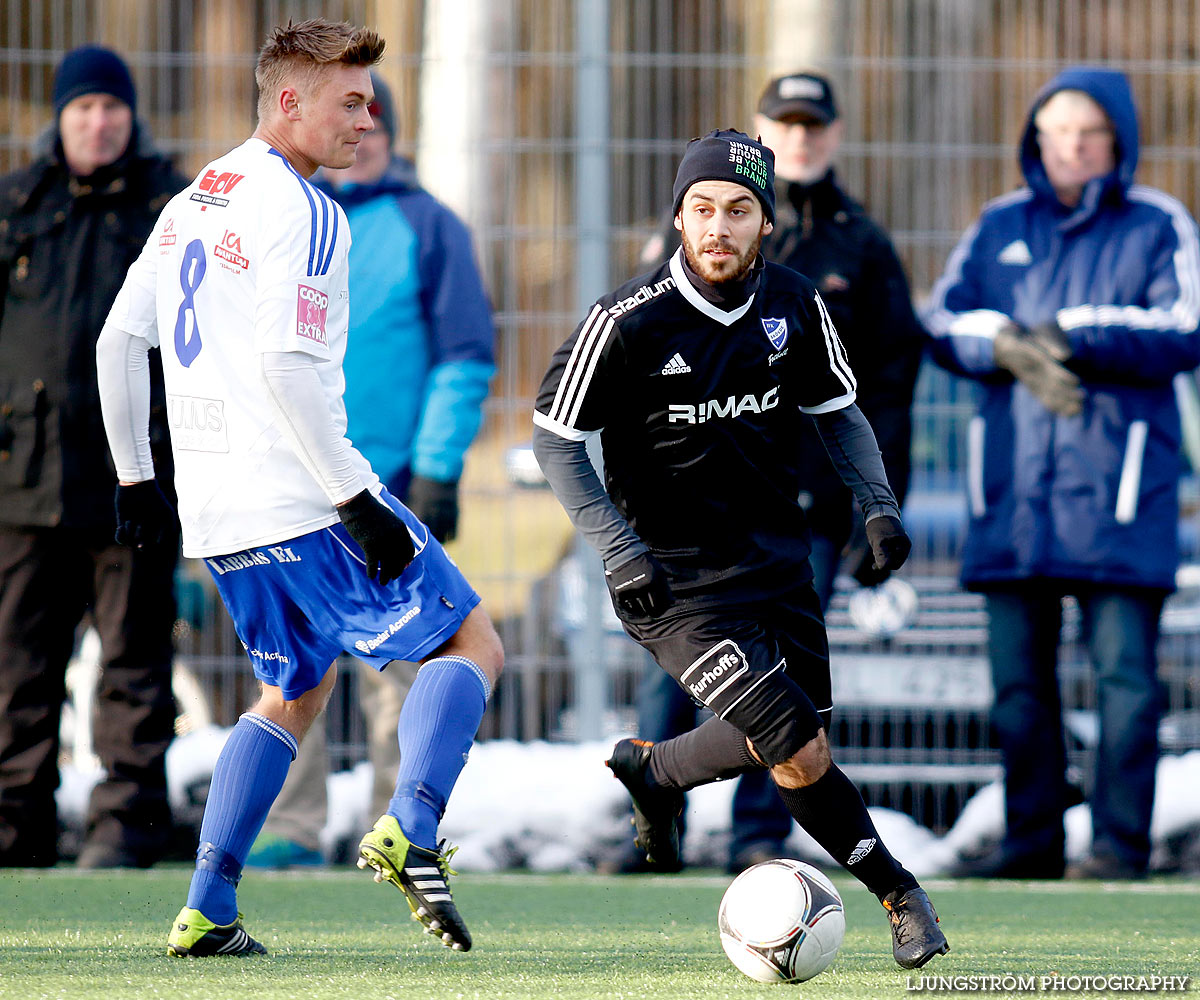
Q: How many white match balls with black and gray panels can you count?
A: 1